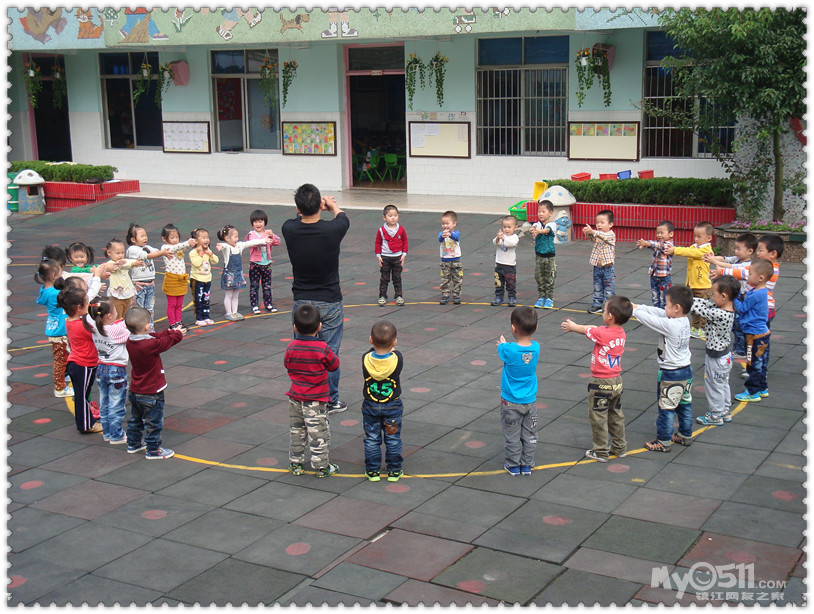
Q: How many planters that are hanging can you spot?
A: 10